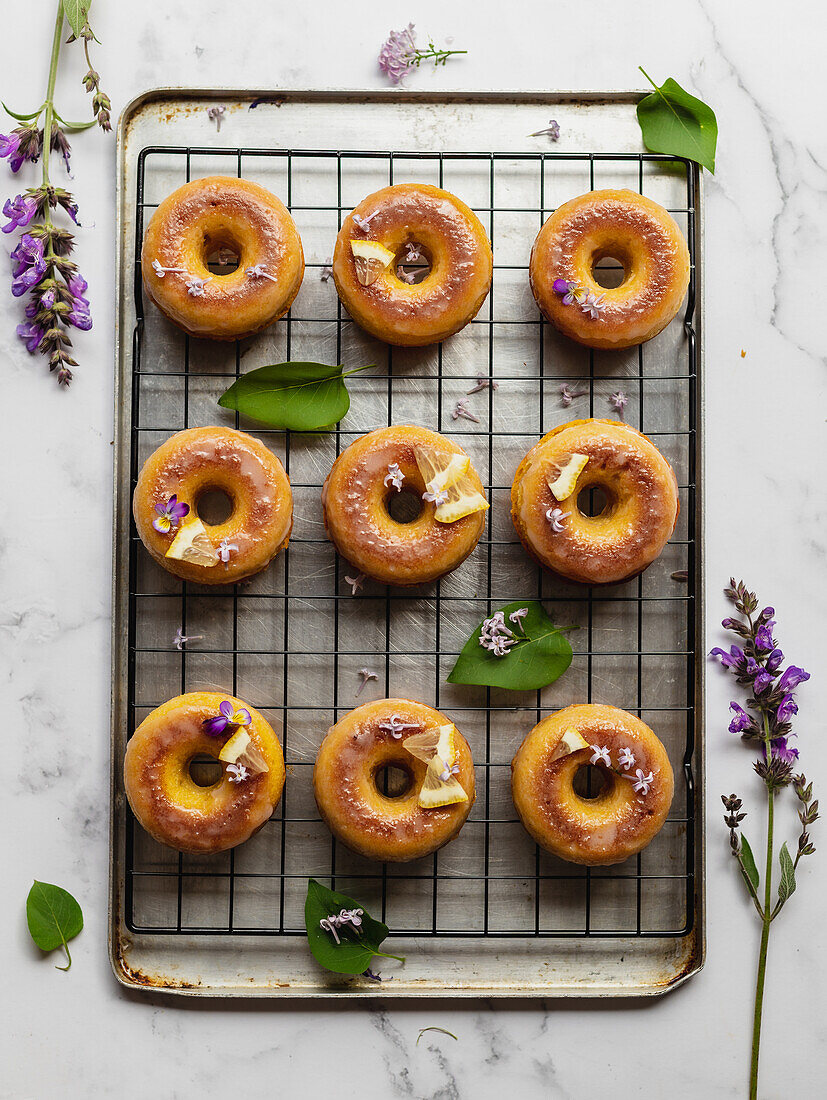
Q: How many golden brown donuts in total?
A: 9